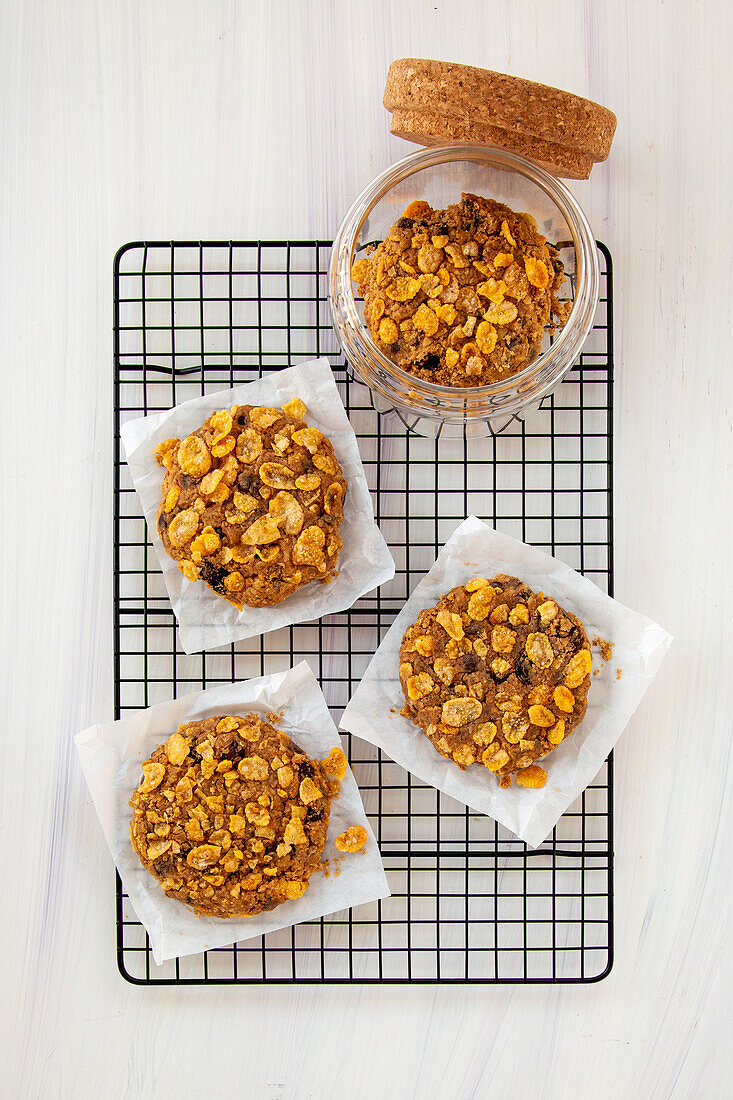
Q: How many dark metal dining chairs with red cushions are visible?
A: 0